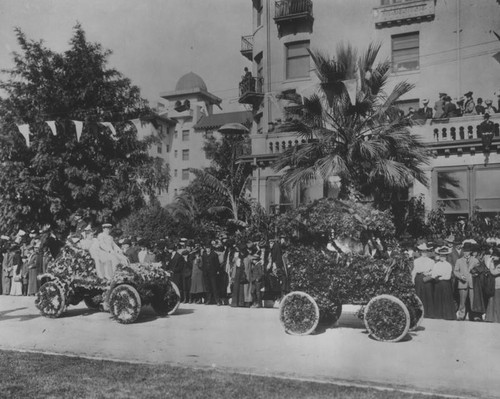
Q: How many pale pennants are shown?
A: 5